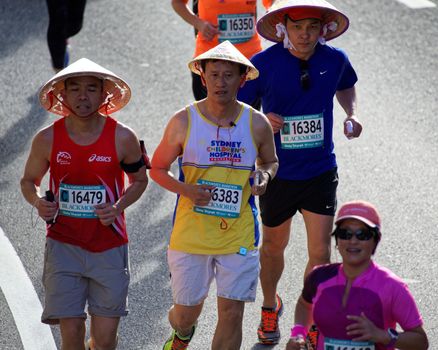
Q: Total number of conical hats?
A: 3